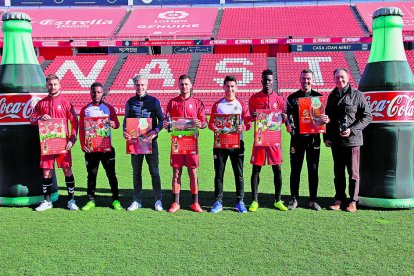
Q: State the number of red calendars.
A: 7